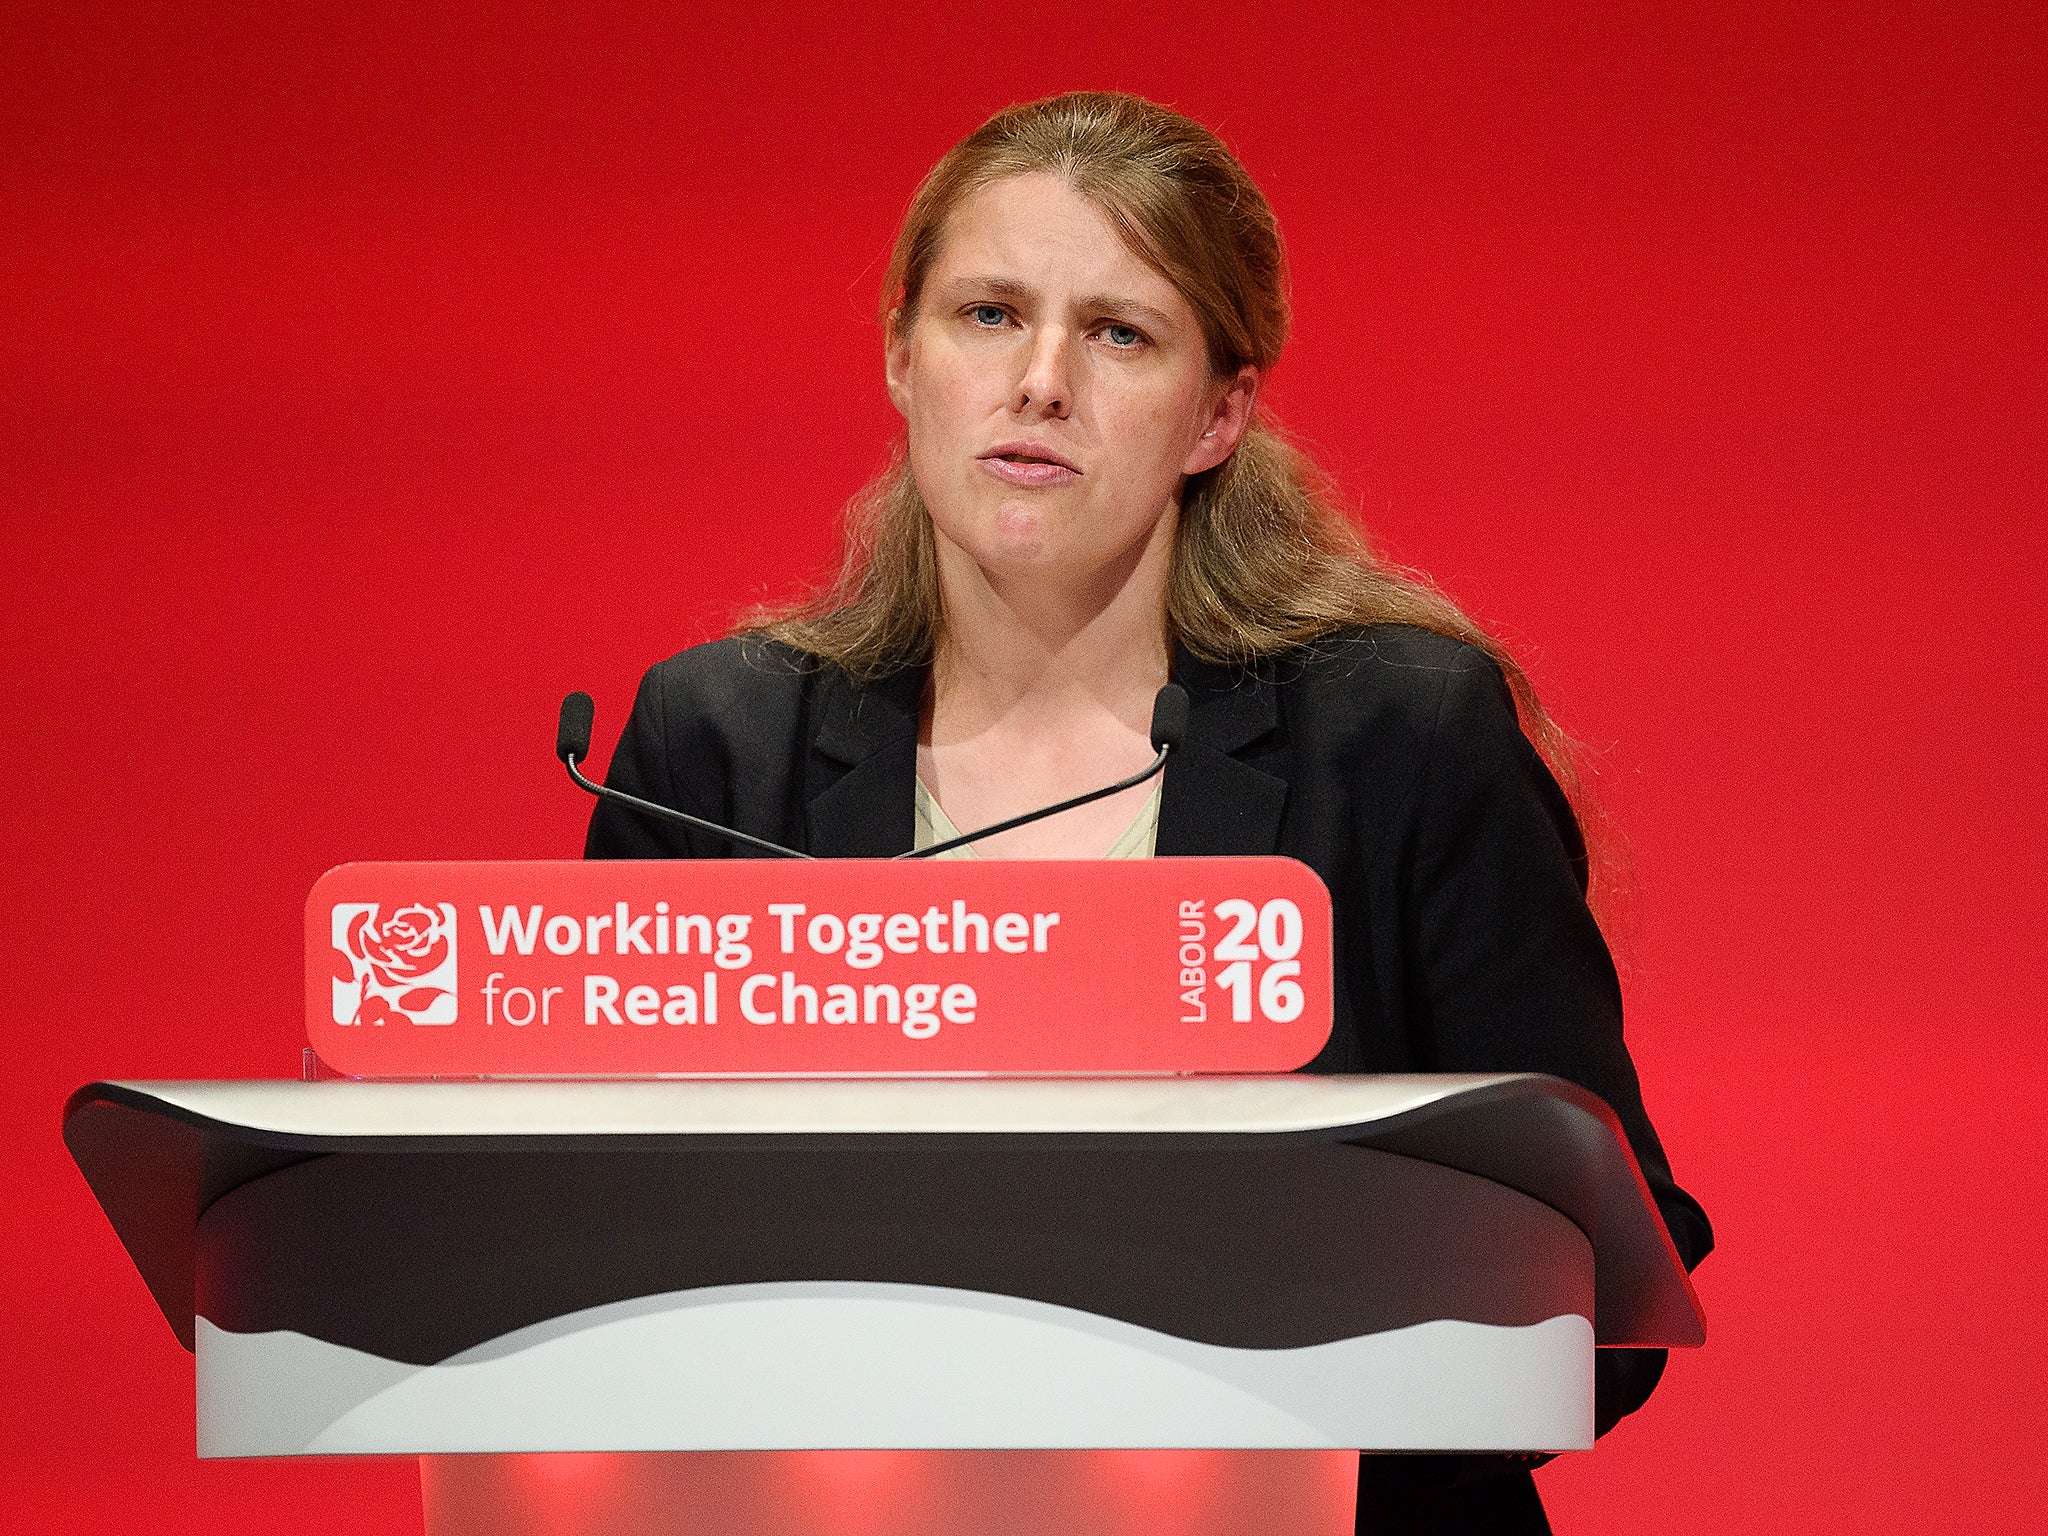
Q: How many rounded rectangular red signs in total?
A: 1